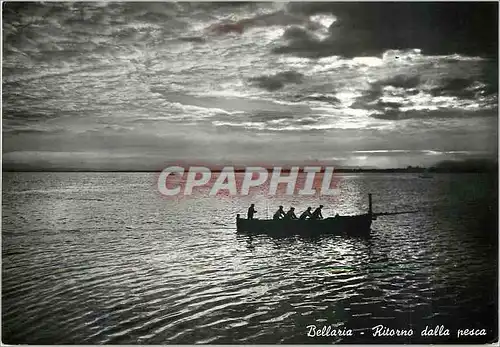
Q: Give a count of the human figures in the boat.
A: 5